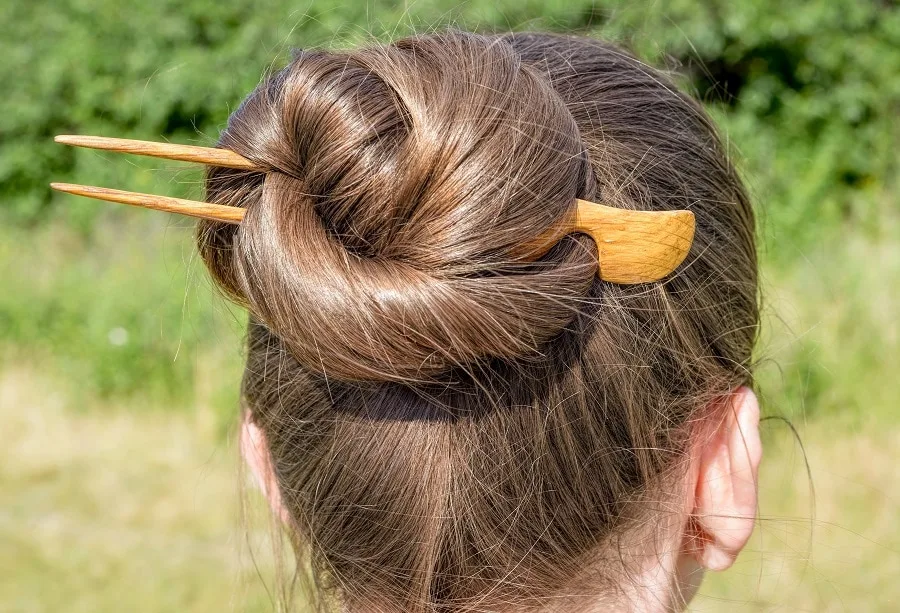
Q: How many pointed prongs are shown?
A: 2